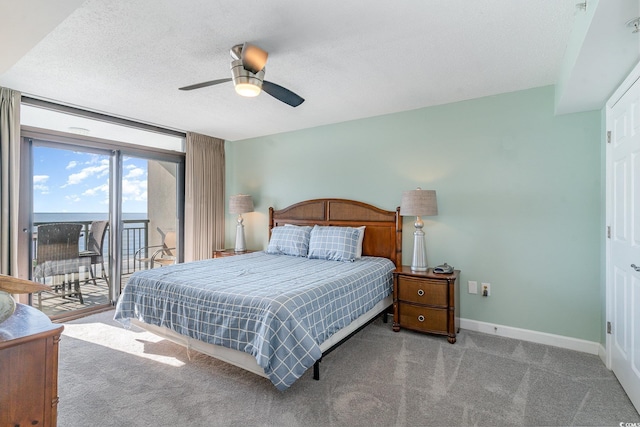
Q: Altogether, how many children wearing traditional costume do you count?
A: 0